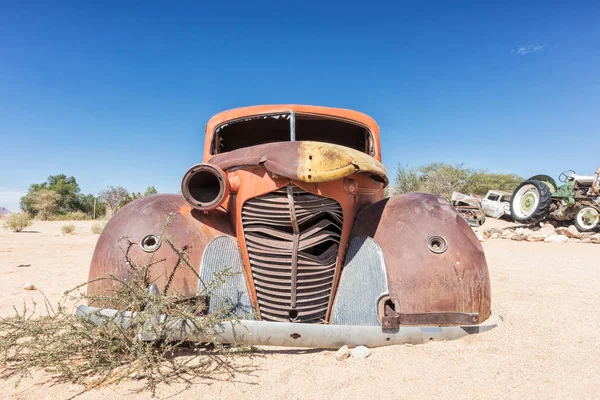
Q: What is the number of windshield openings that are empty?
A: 2